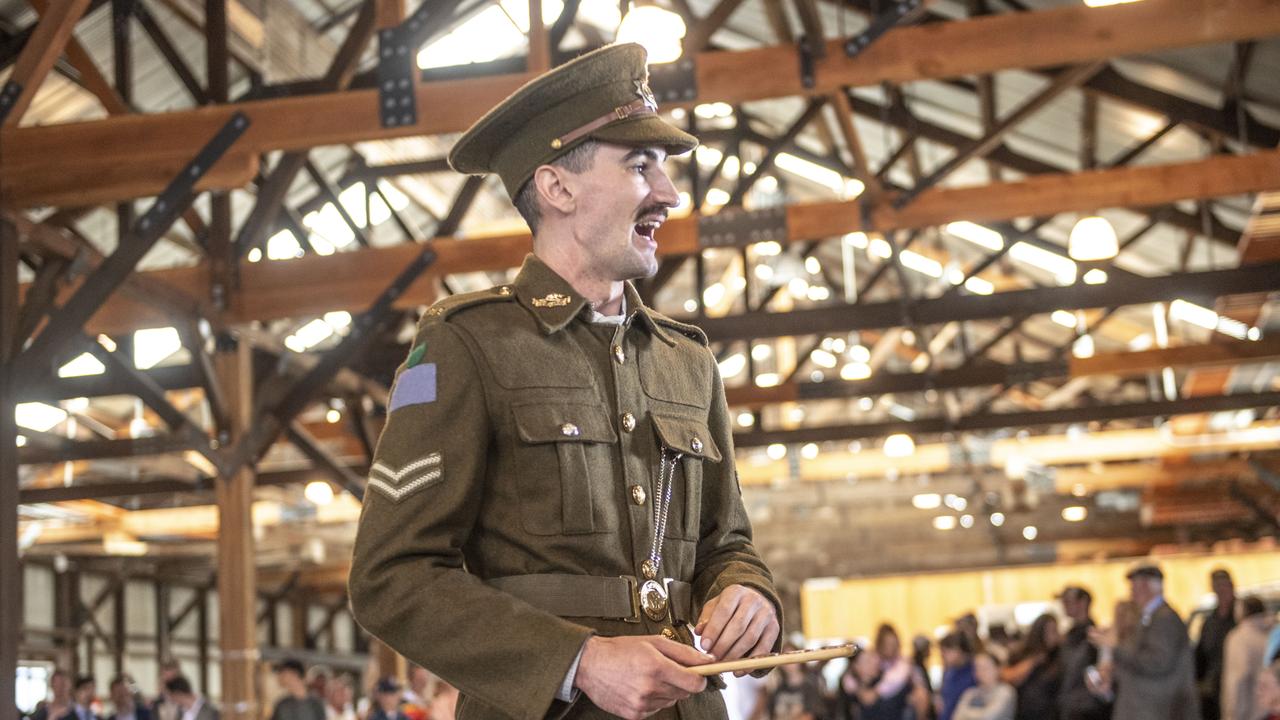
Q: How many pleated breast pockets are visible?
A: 2